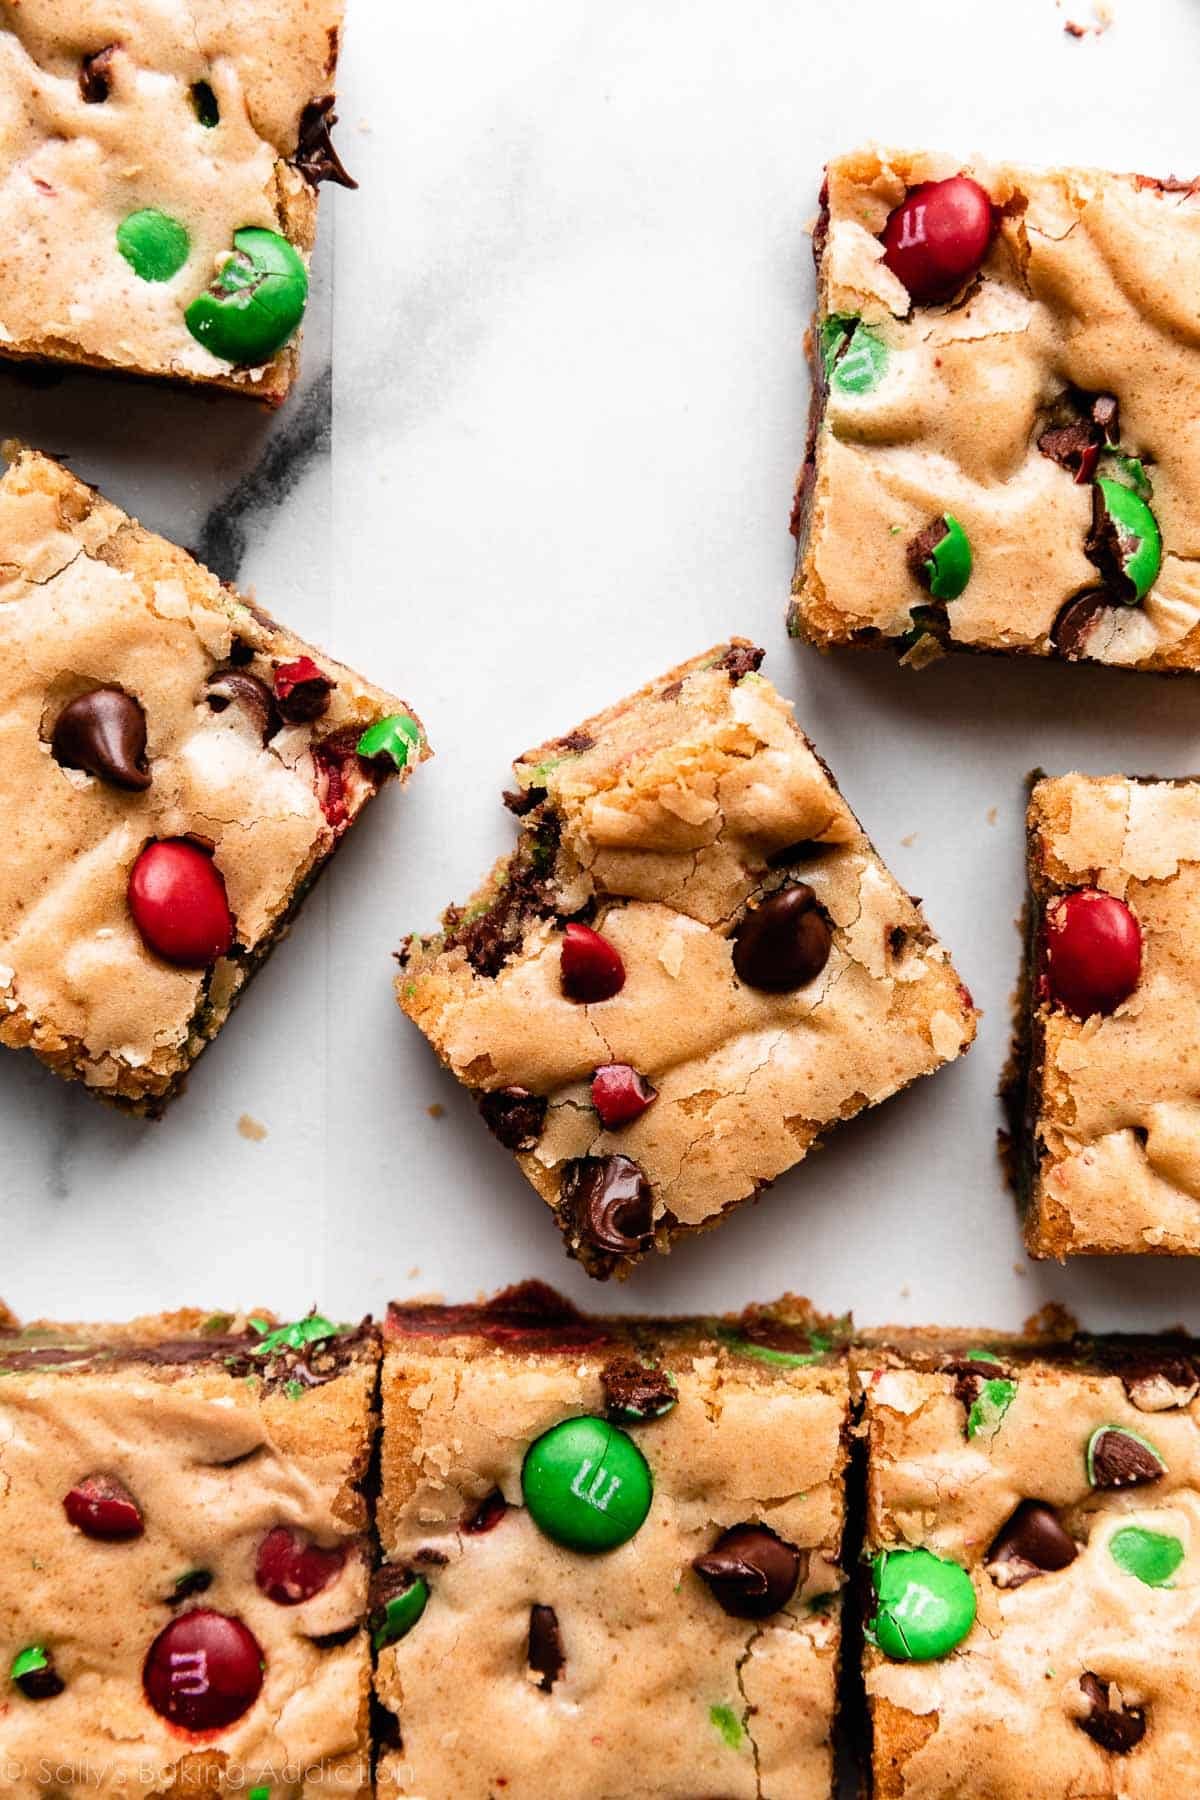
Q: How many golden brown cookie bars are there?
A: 8